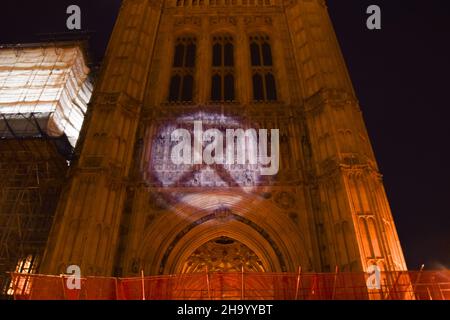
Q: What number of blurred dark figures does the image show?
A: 0